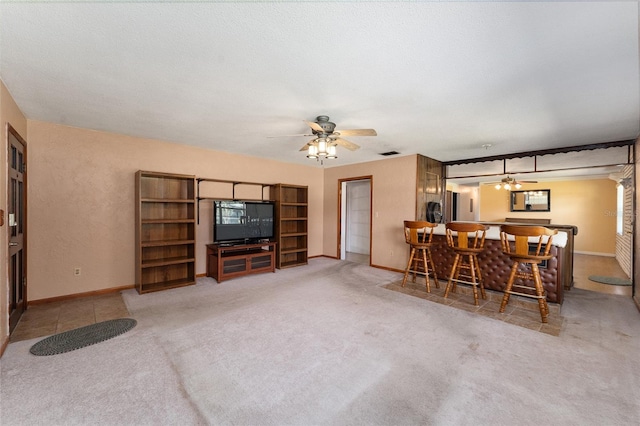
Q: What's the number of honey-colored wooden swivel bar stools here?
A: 3